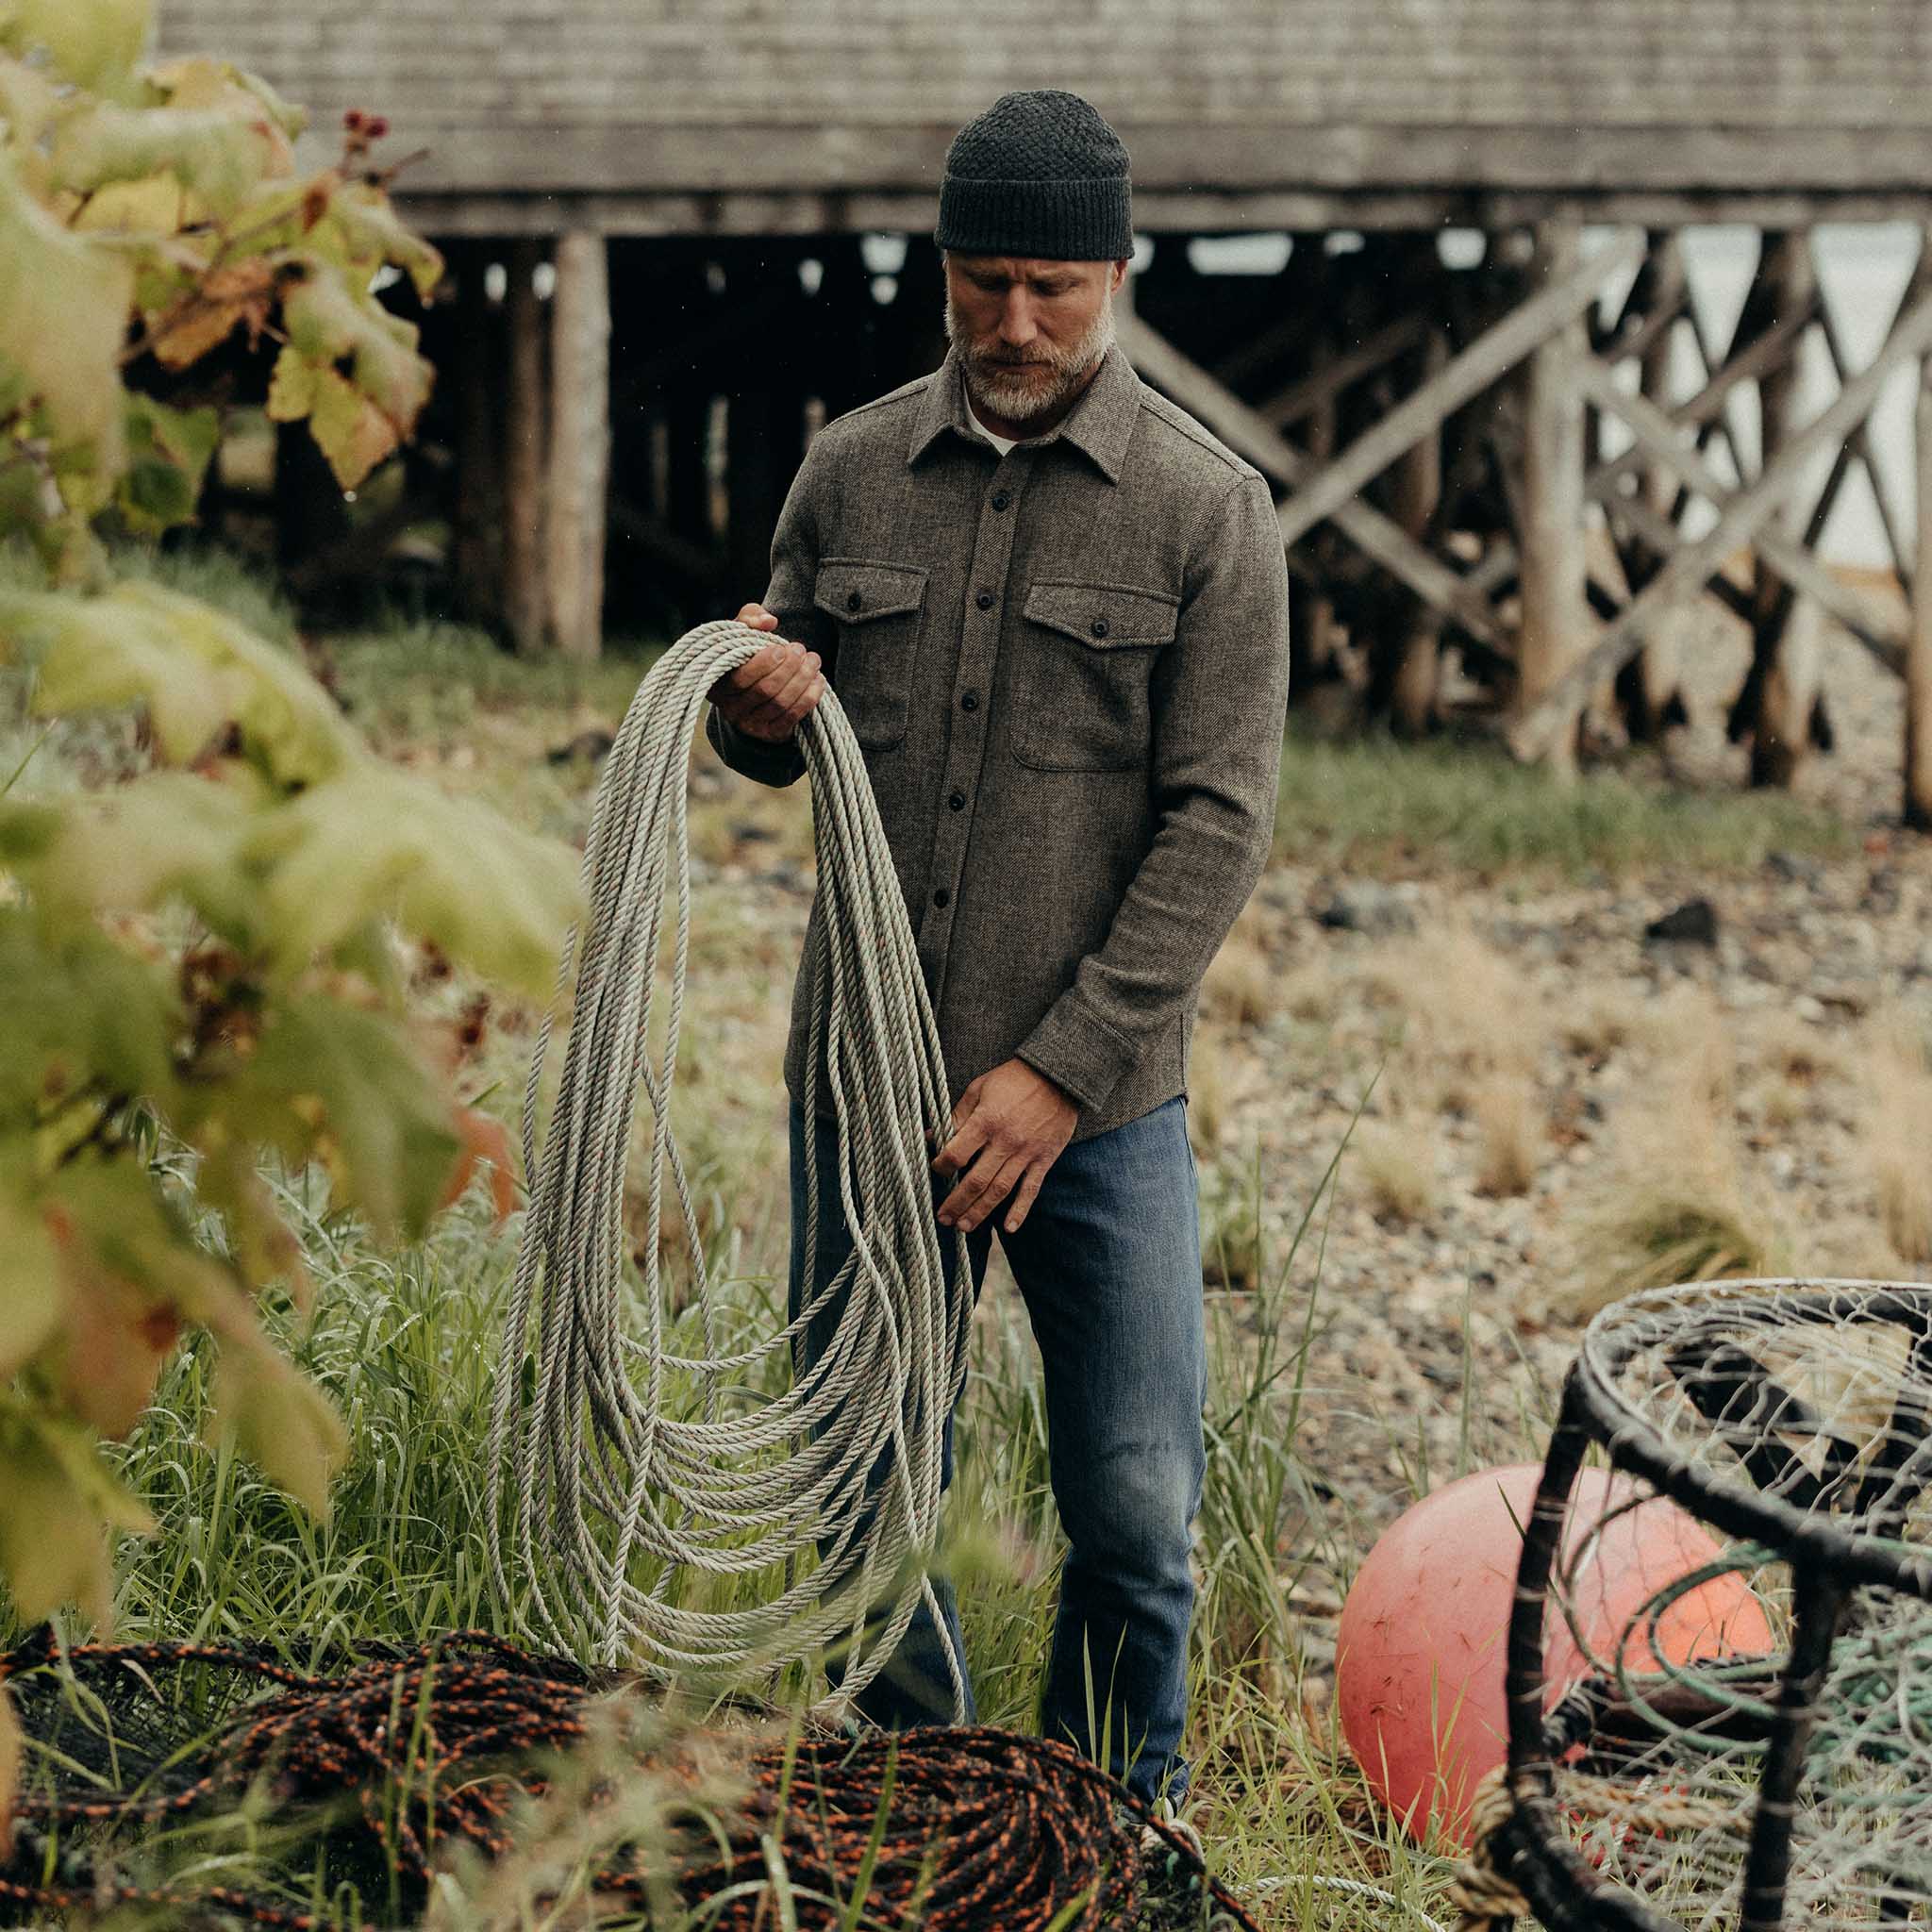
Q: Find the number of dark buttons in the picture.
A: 7